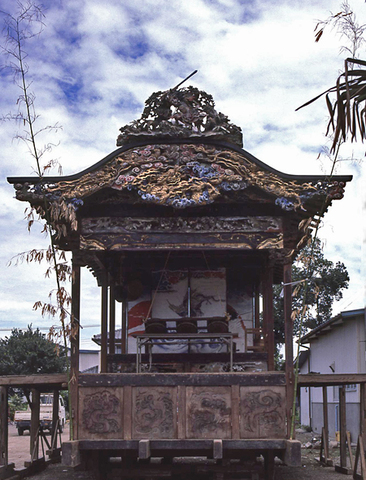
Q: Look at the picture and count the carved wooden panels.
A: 4